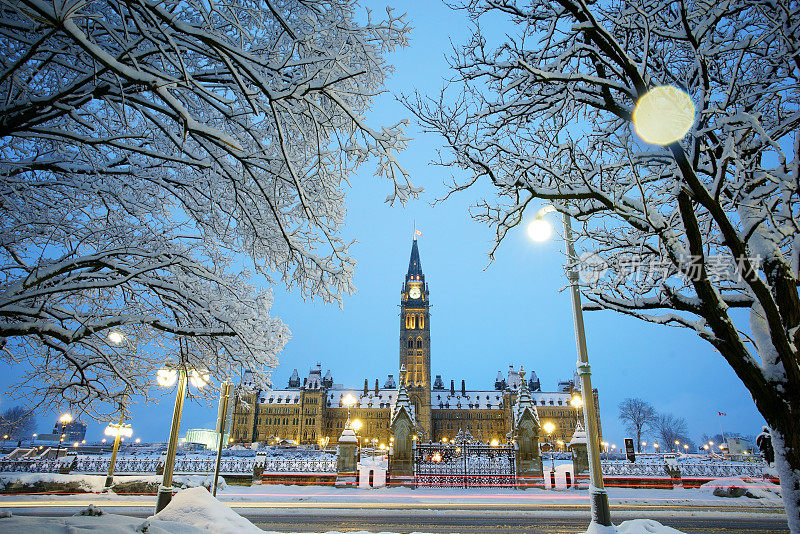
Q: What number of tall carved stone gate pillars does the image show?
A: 2